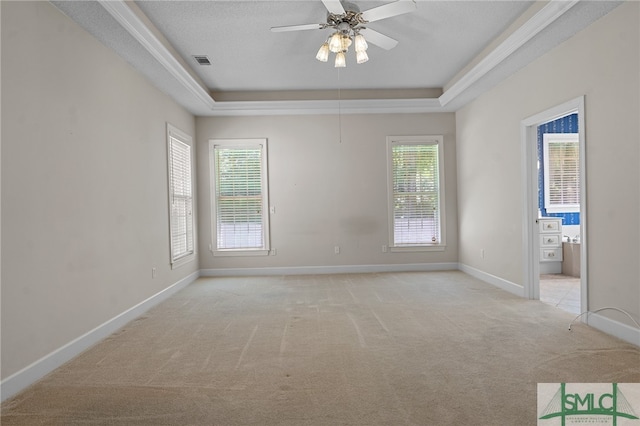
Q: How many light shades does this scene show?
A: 5